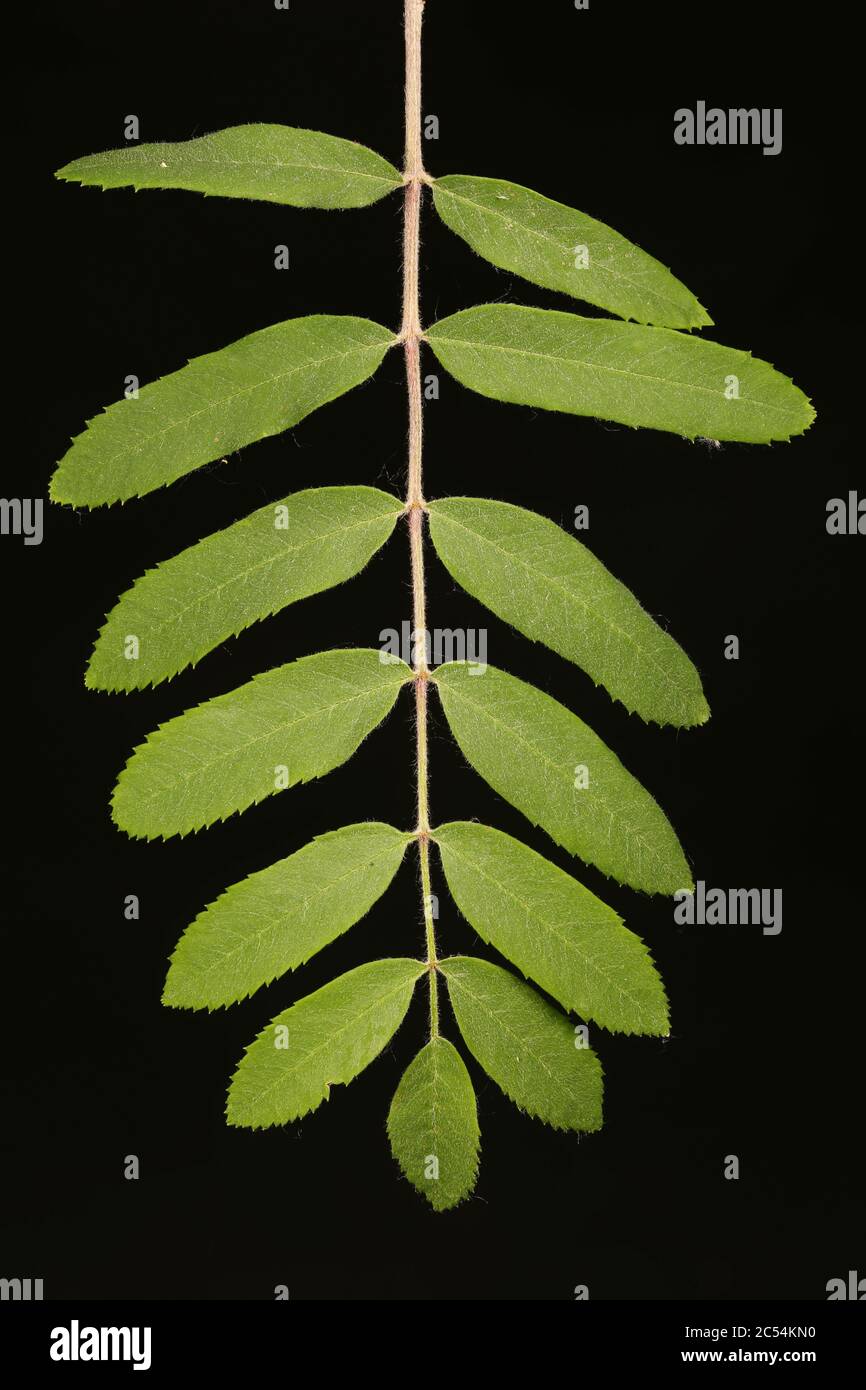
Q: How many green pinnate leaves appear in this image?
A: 13